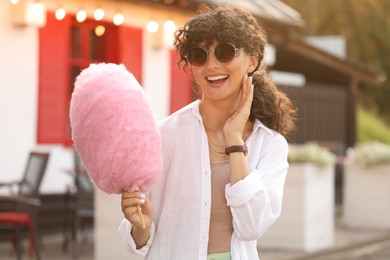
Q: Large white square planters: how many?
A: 2